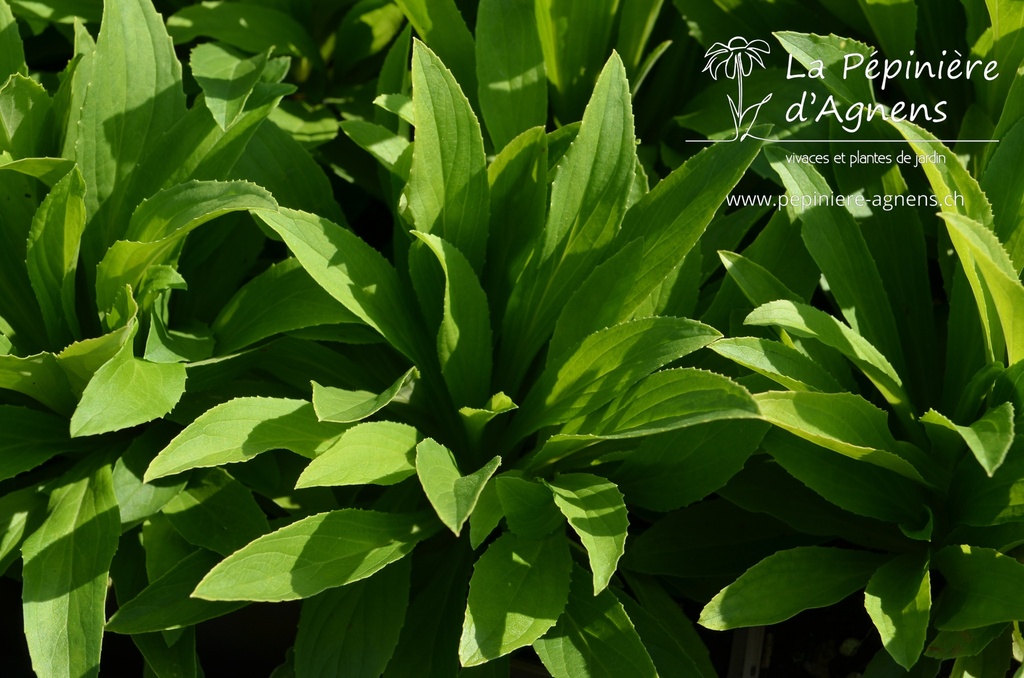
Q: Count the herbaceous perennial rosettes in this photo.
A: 3